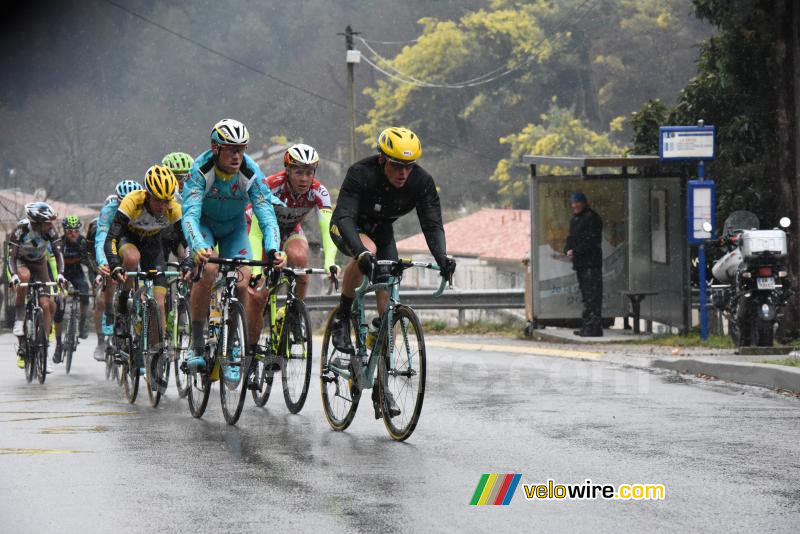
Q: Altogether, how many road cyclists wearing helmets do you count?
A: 8